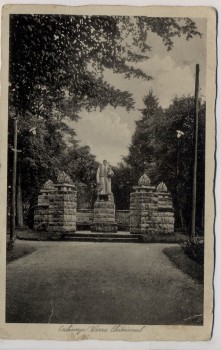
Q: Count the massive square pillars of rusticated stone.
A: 4